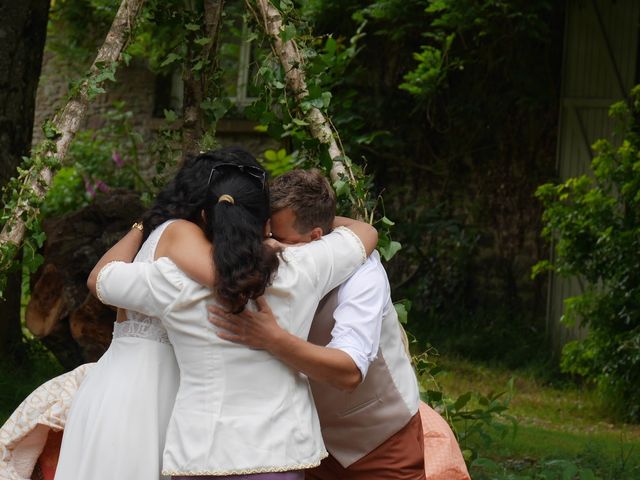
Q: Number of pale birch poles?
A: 2